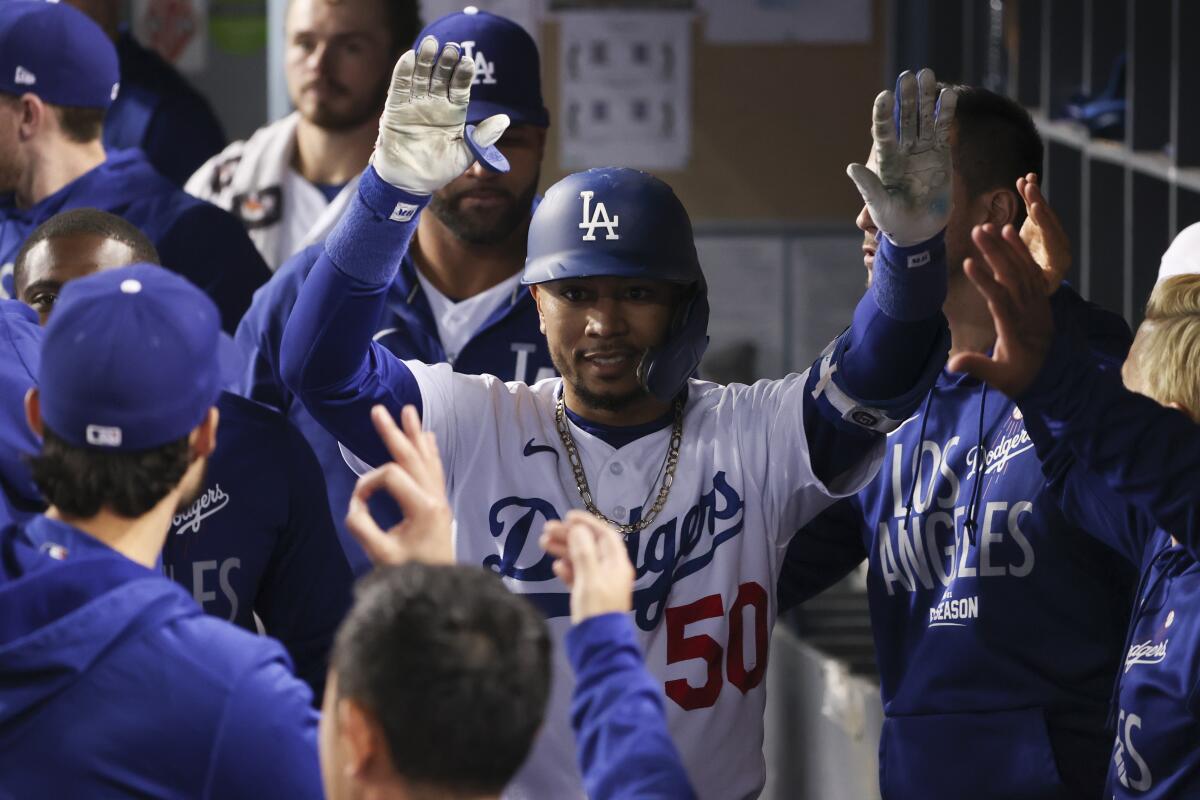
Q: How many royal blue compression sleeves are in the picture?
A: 2